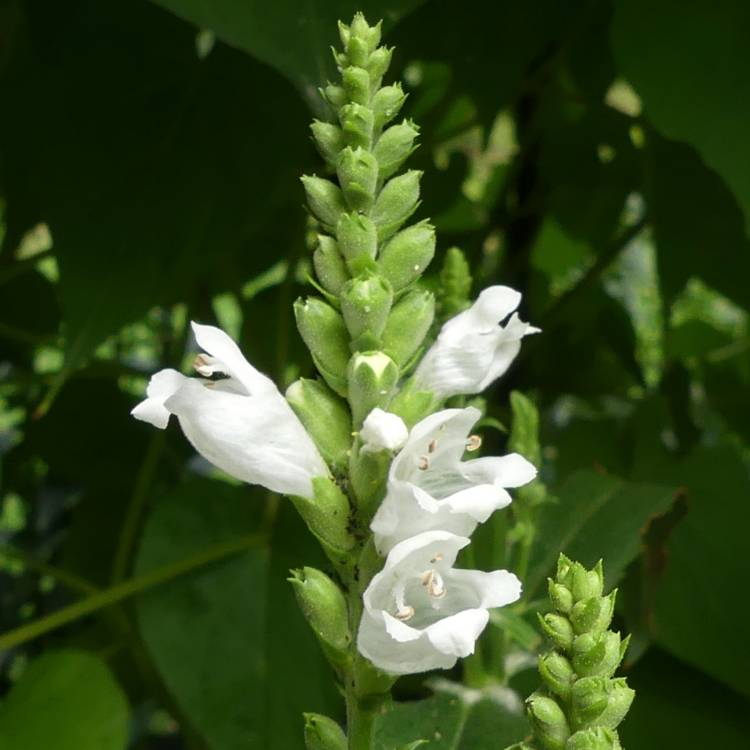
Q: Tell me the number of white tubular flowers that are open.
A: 4